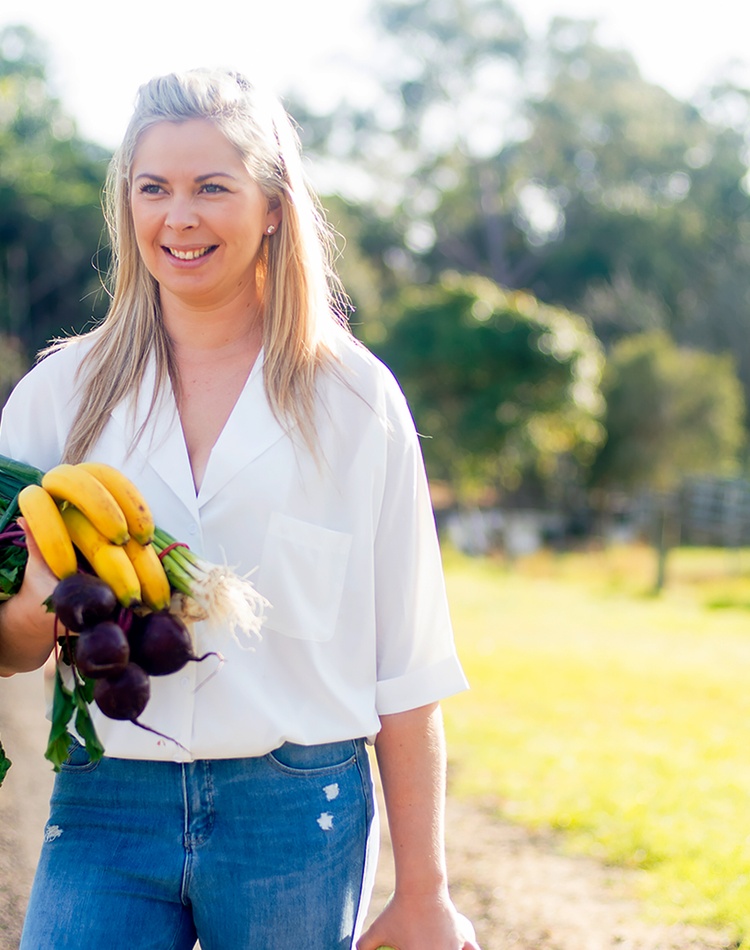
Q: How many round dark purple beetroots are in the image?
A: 4